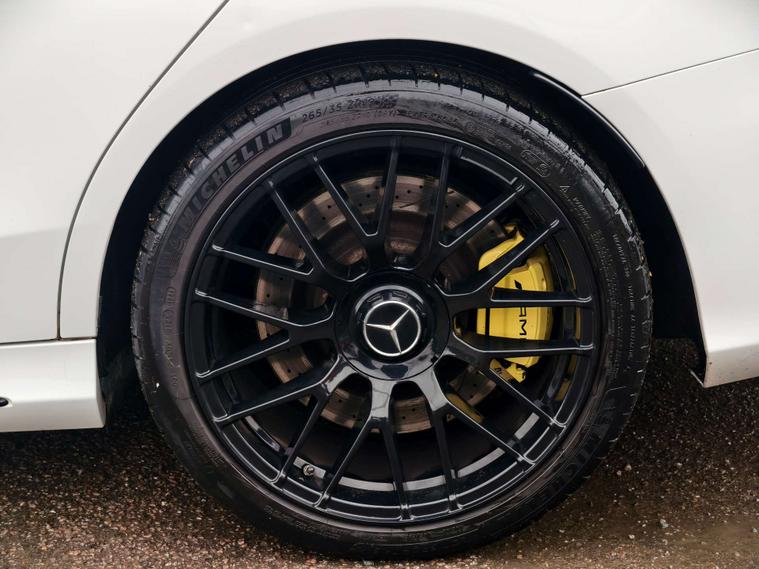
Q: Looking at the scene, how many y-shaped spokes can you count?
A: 9